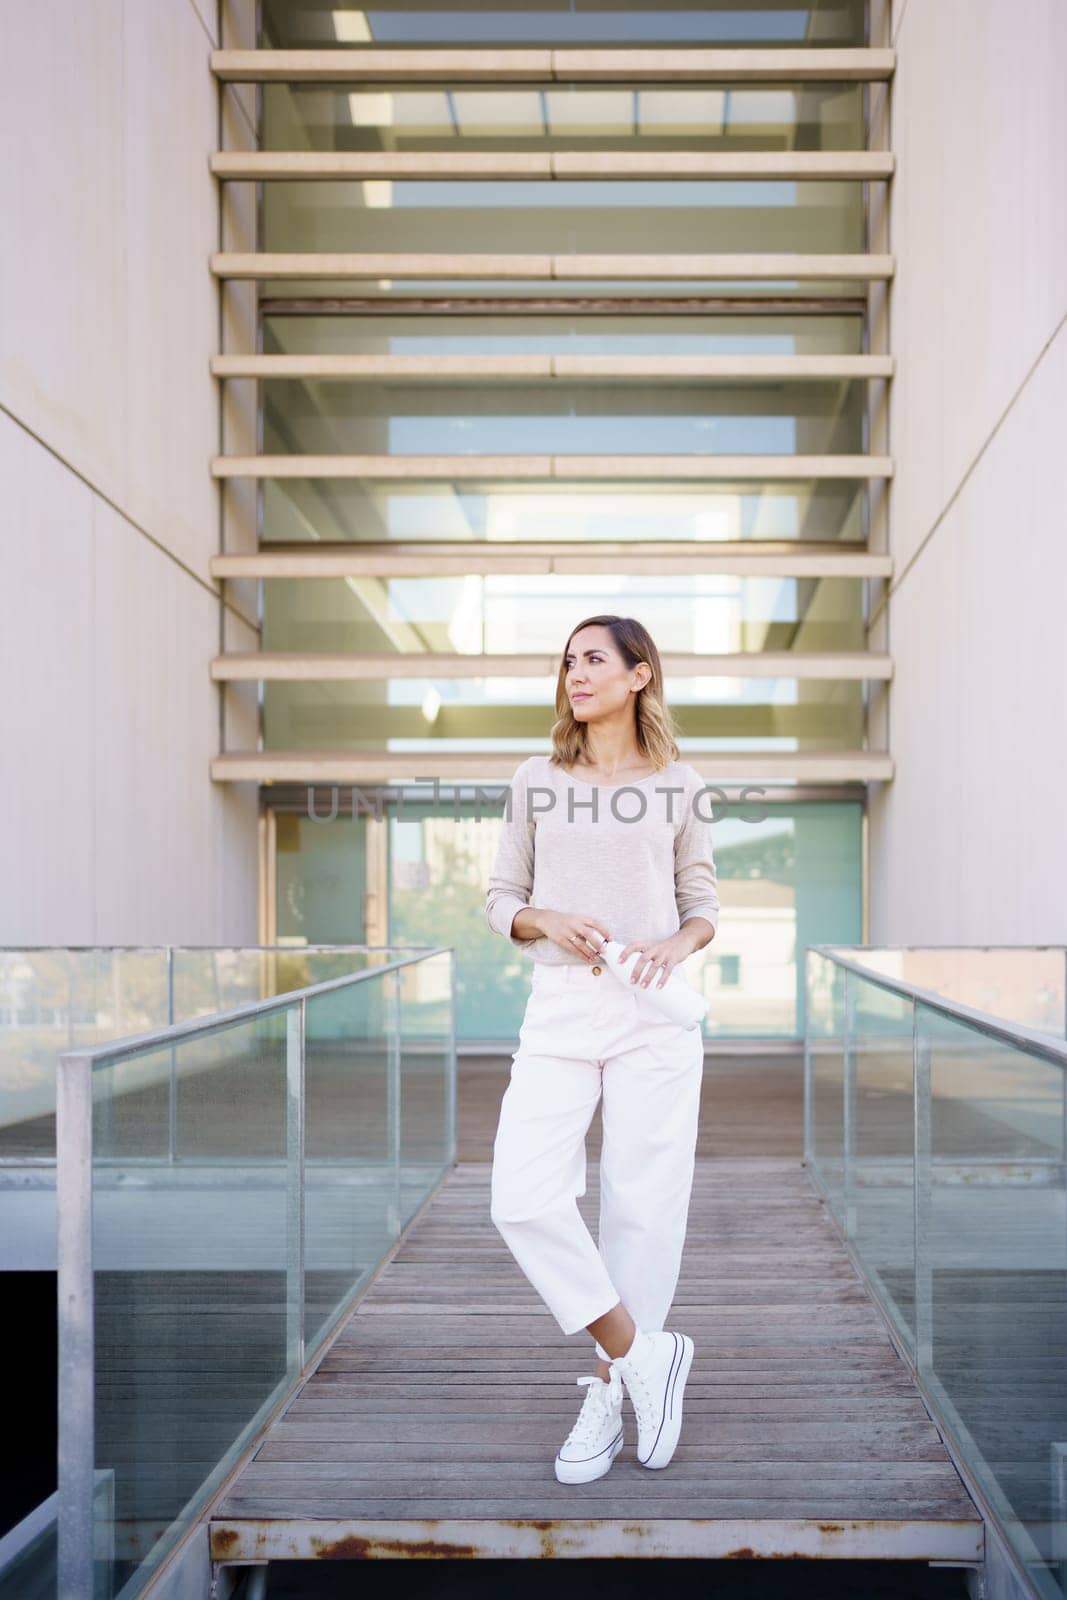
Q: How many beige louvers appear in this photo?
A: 8